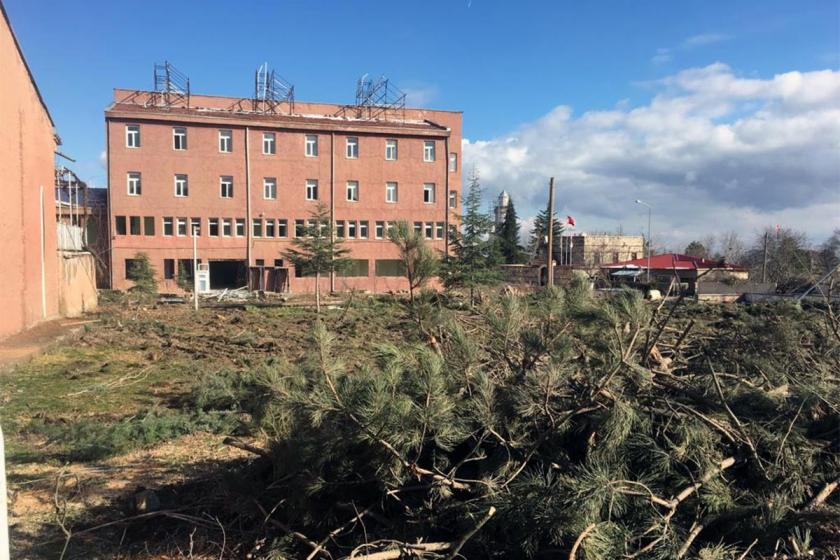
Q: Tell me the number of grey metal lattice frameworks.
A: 3